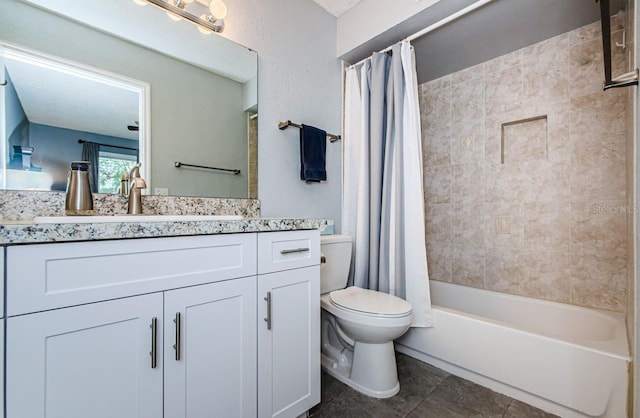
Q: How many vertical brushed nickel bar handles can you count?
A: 3